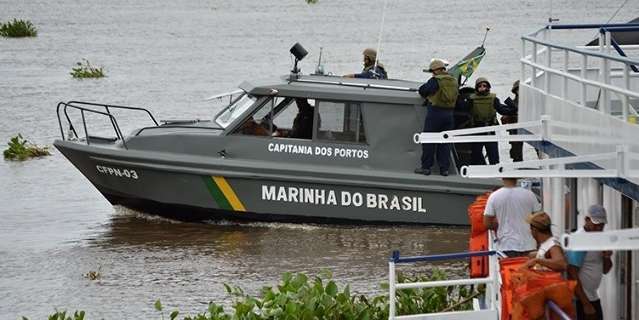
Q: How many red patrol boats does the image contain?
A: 0